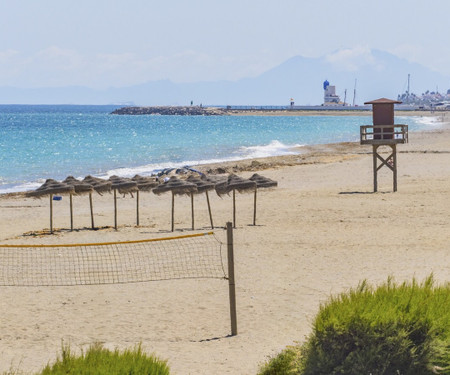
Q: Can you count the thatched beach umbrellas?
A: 10